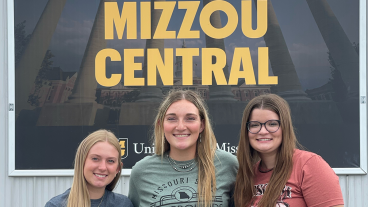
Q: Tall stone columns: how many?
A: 6